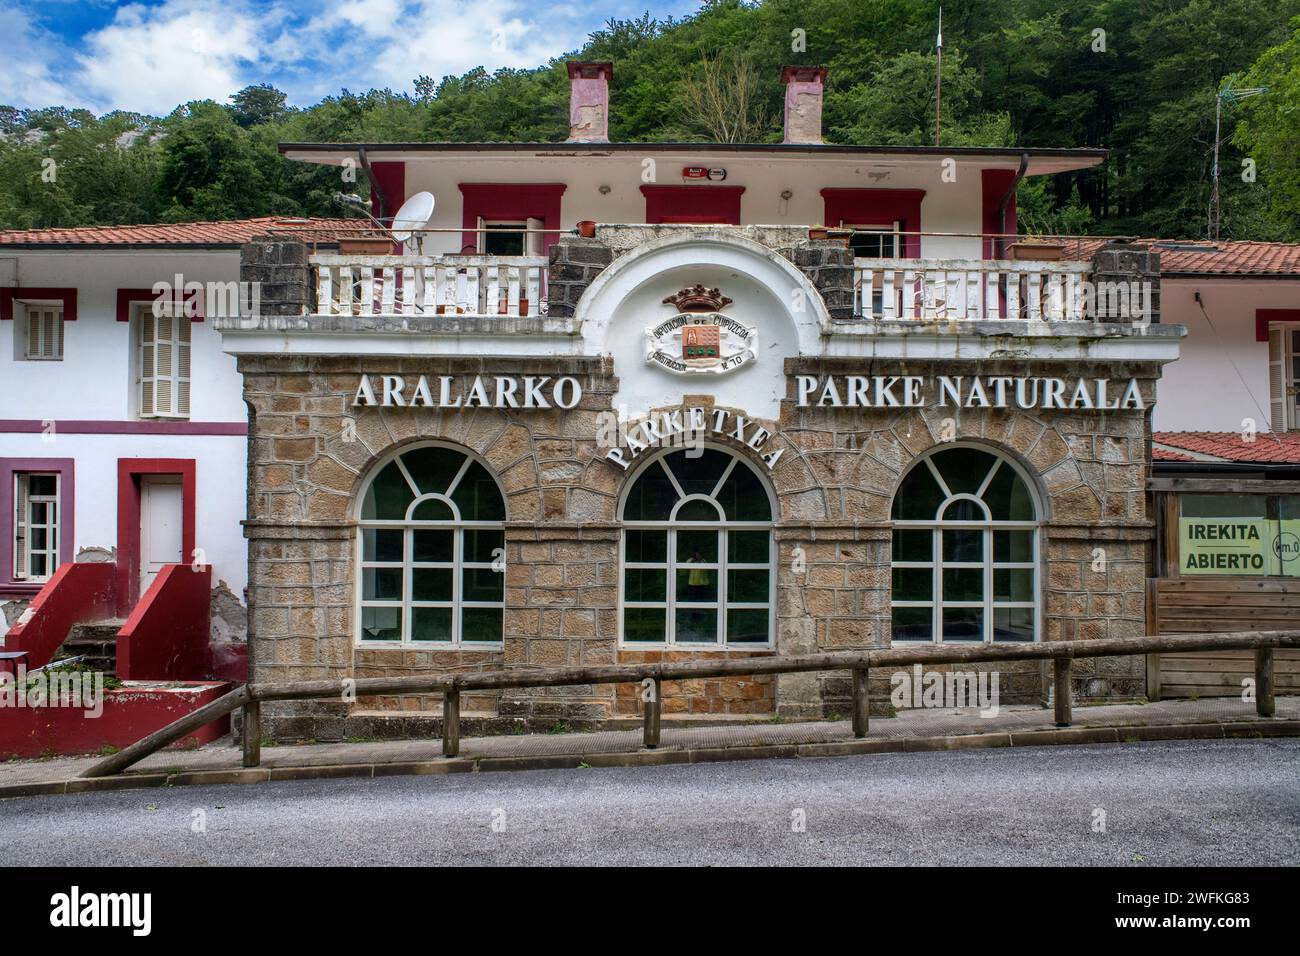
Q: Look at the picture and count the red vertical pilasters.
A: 2